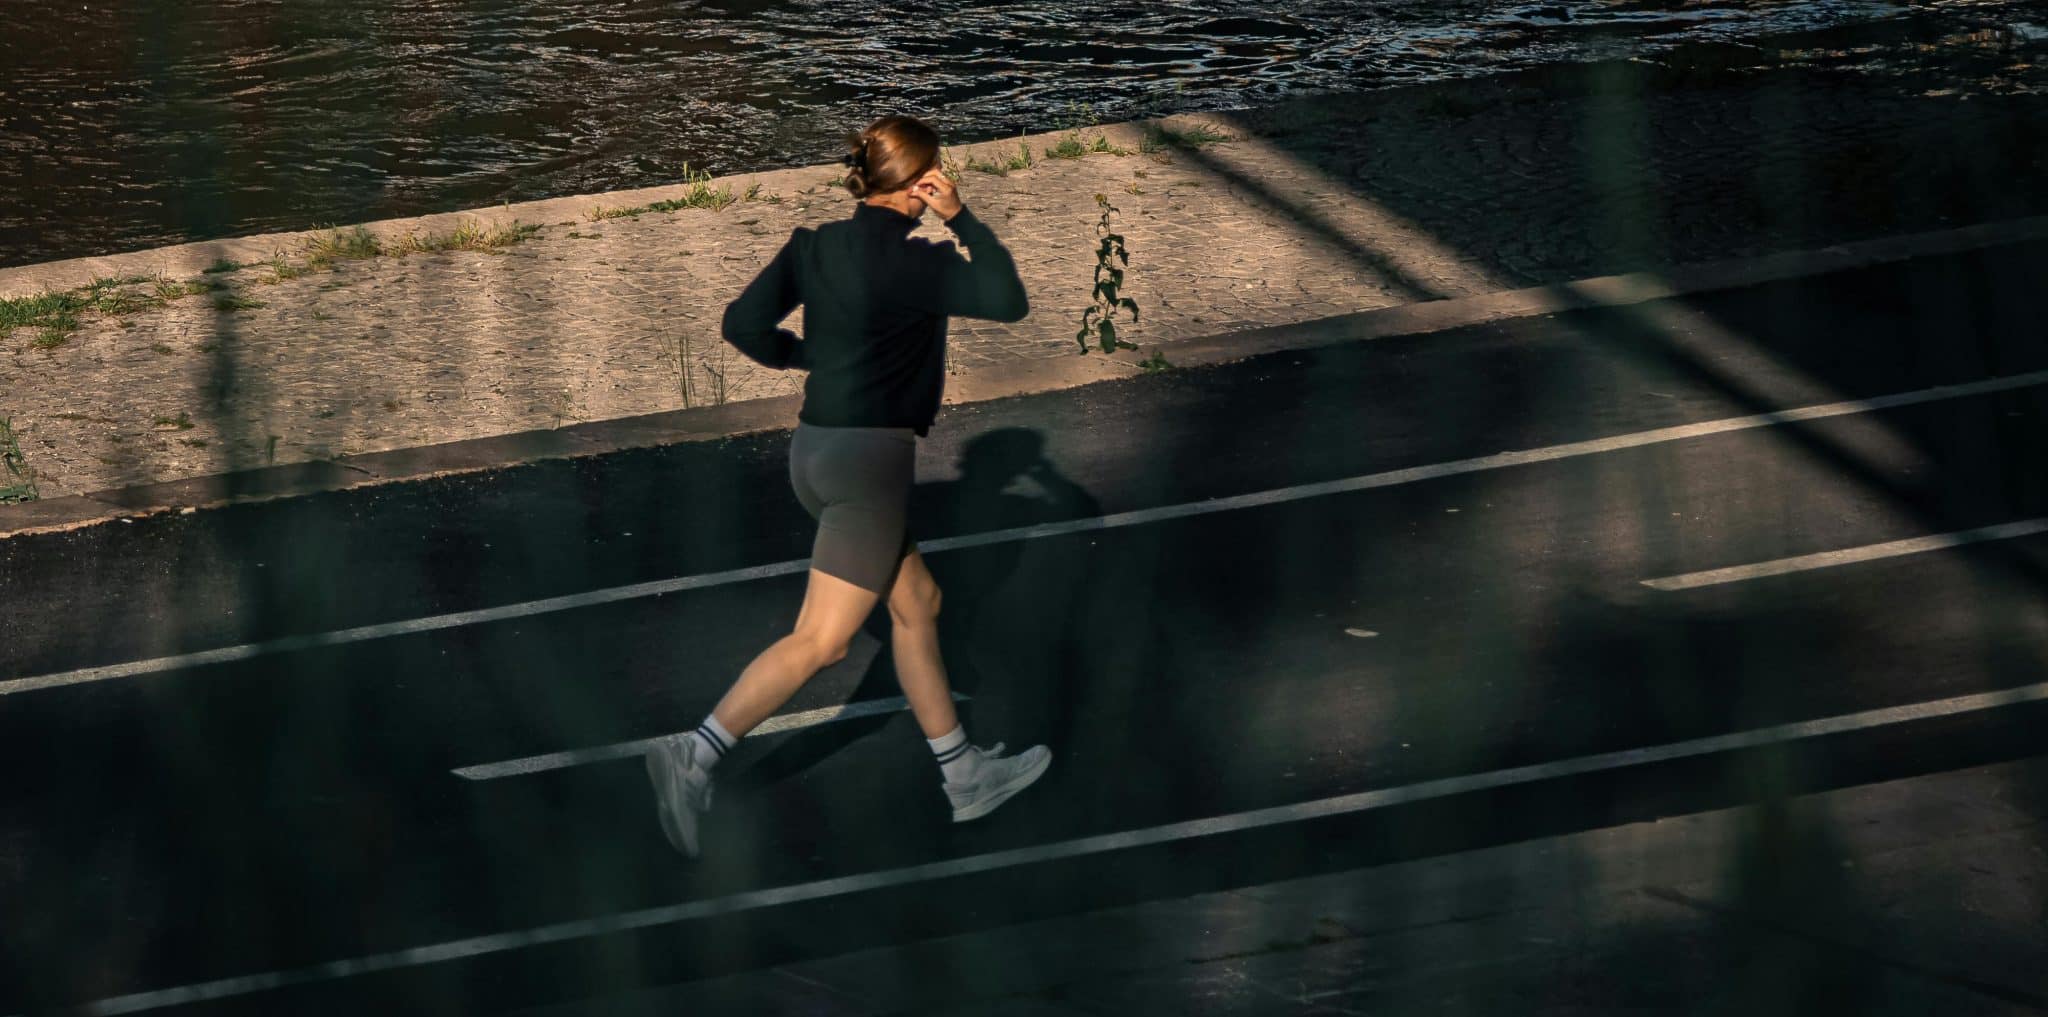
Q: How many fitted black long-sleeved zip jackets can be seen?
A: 1